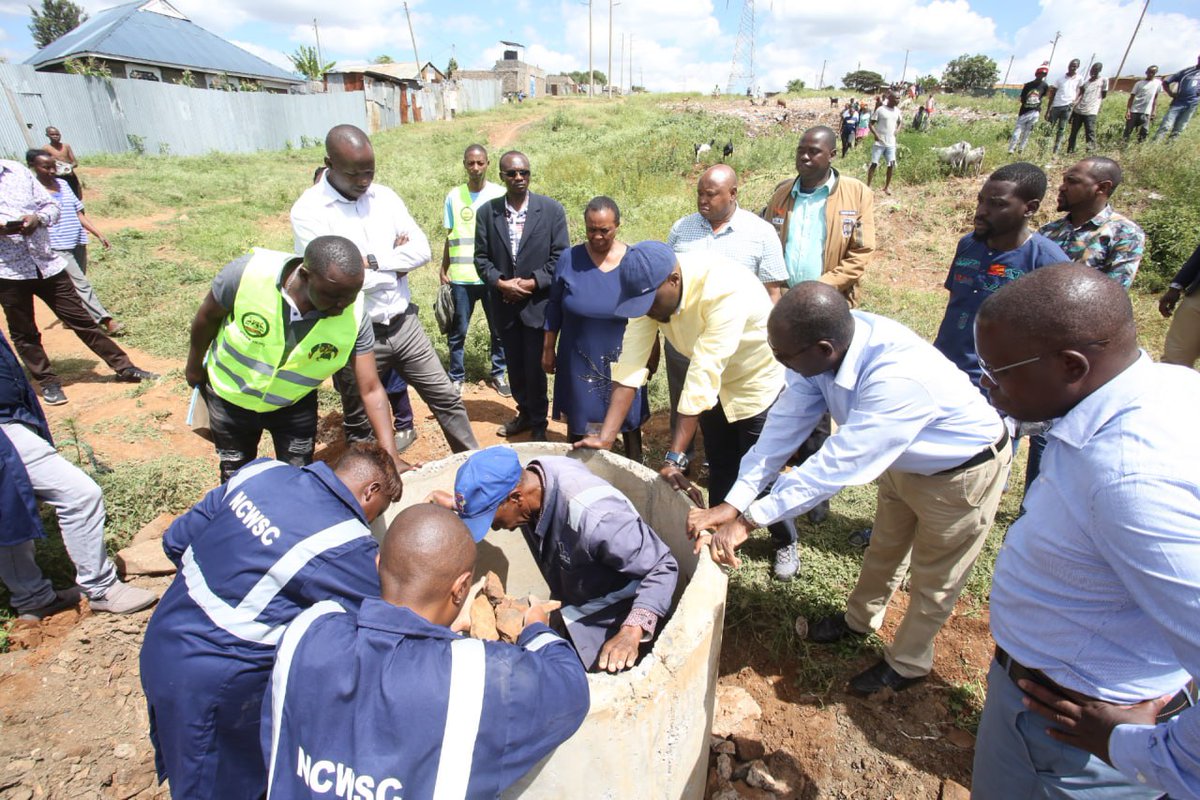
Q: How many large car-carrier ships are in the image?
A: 0